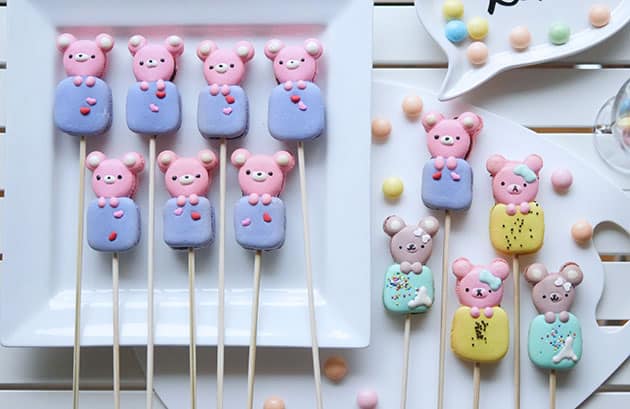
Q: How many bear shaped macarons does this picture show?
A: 12